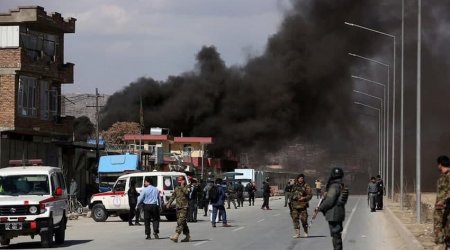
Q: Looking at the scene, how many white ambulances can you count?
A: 2